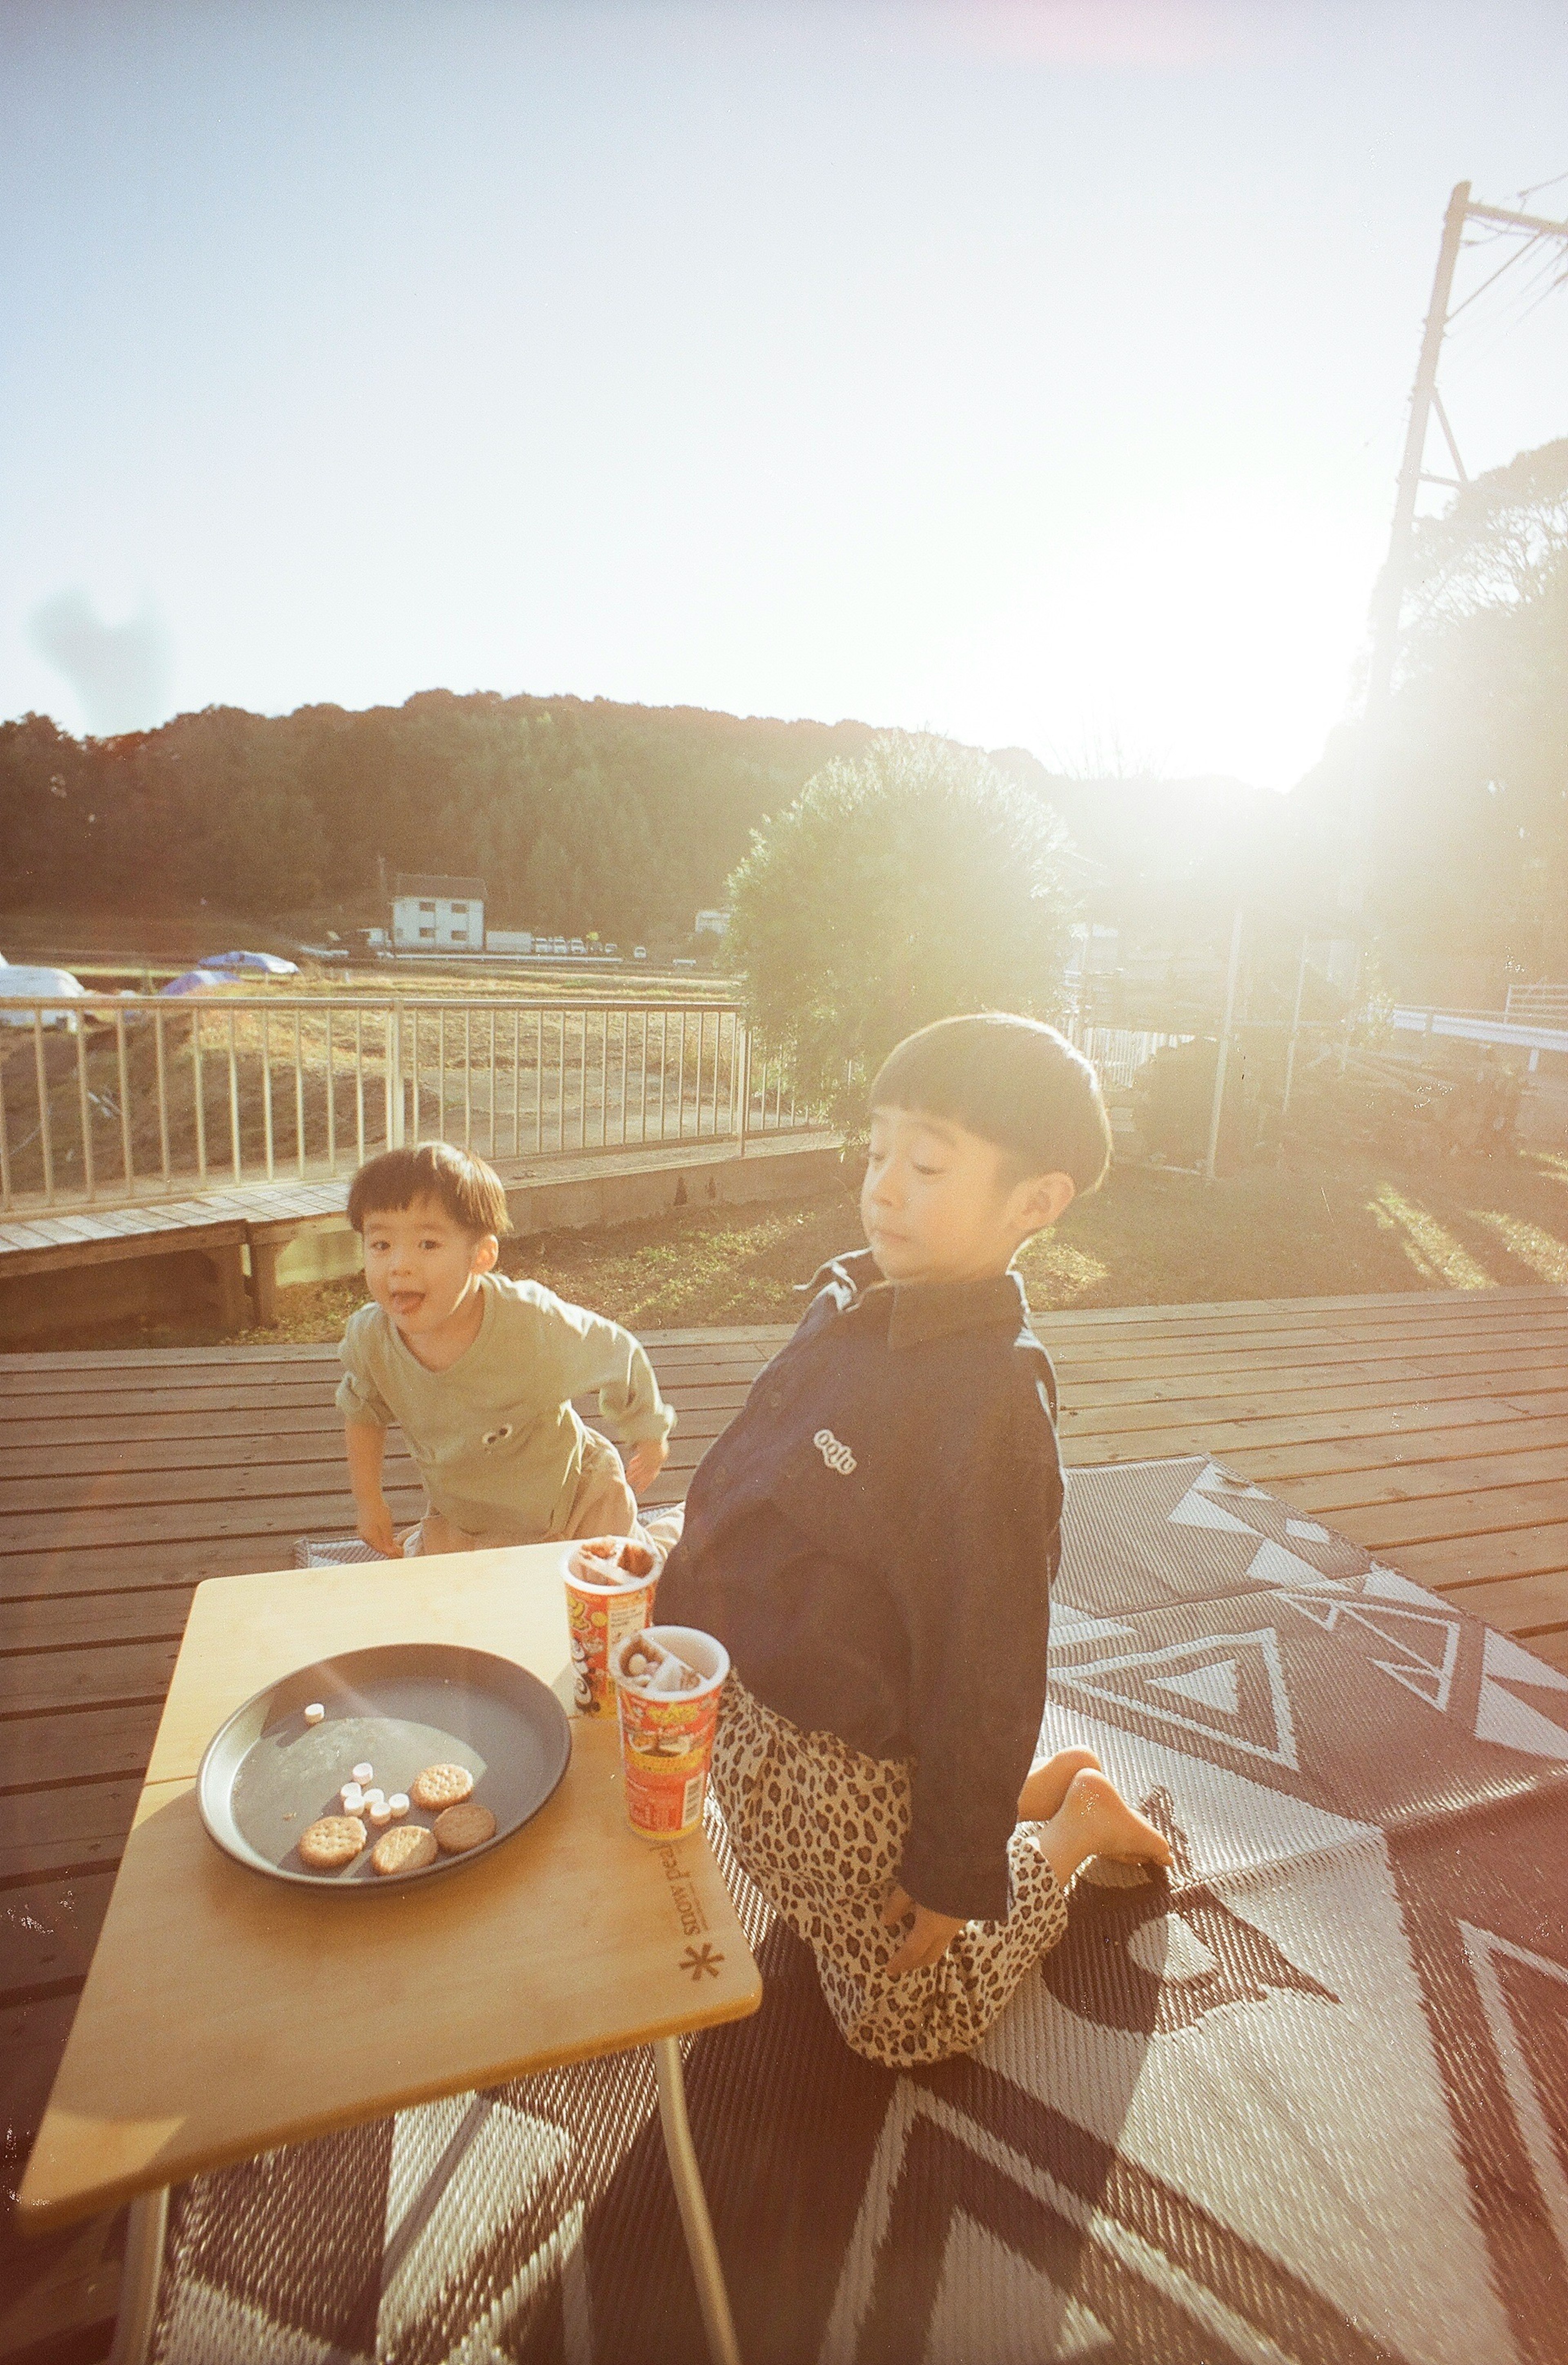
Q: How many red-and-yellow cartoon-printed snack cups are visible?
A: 2